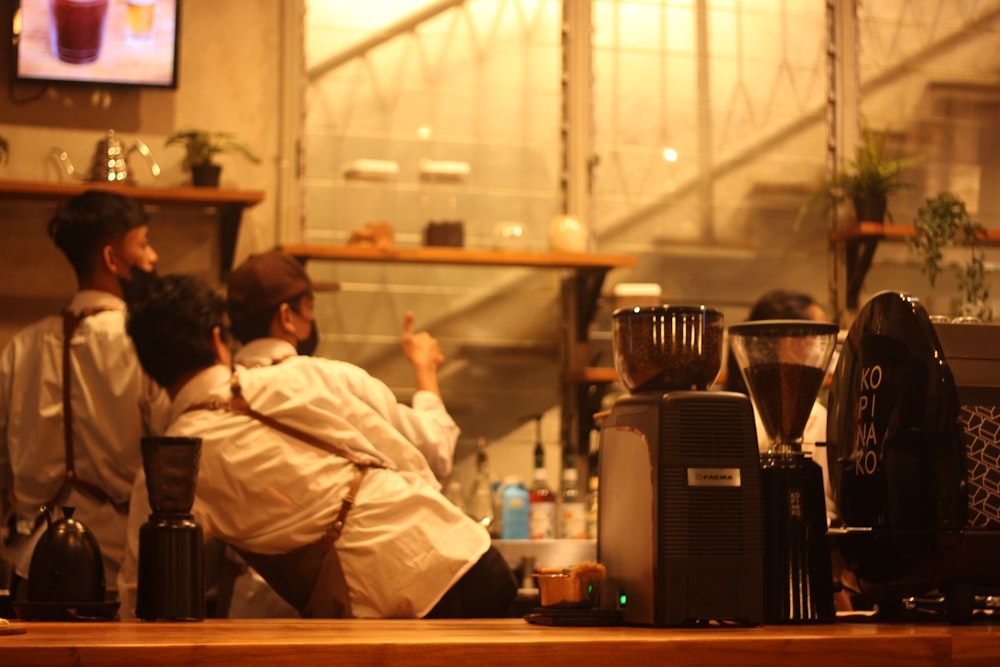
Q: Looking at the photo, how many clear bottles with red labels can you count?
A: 2